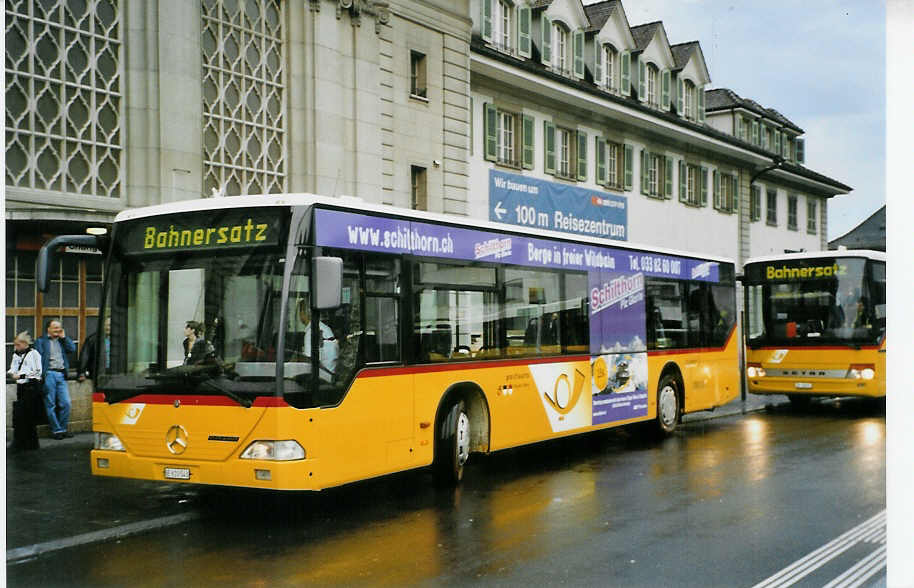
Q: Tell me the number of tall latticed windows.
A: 2